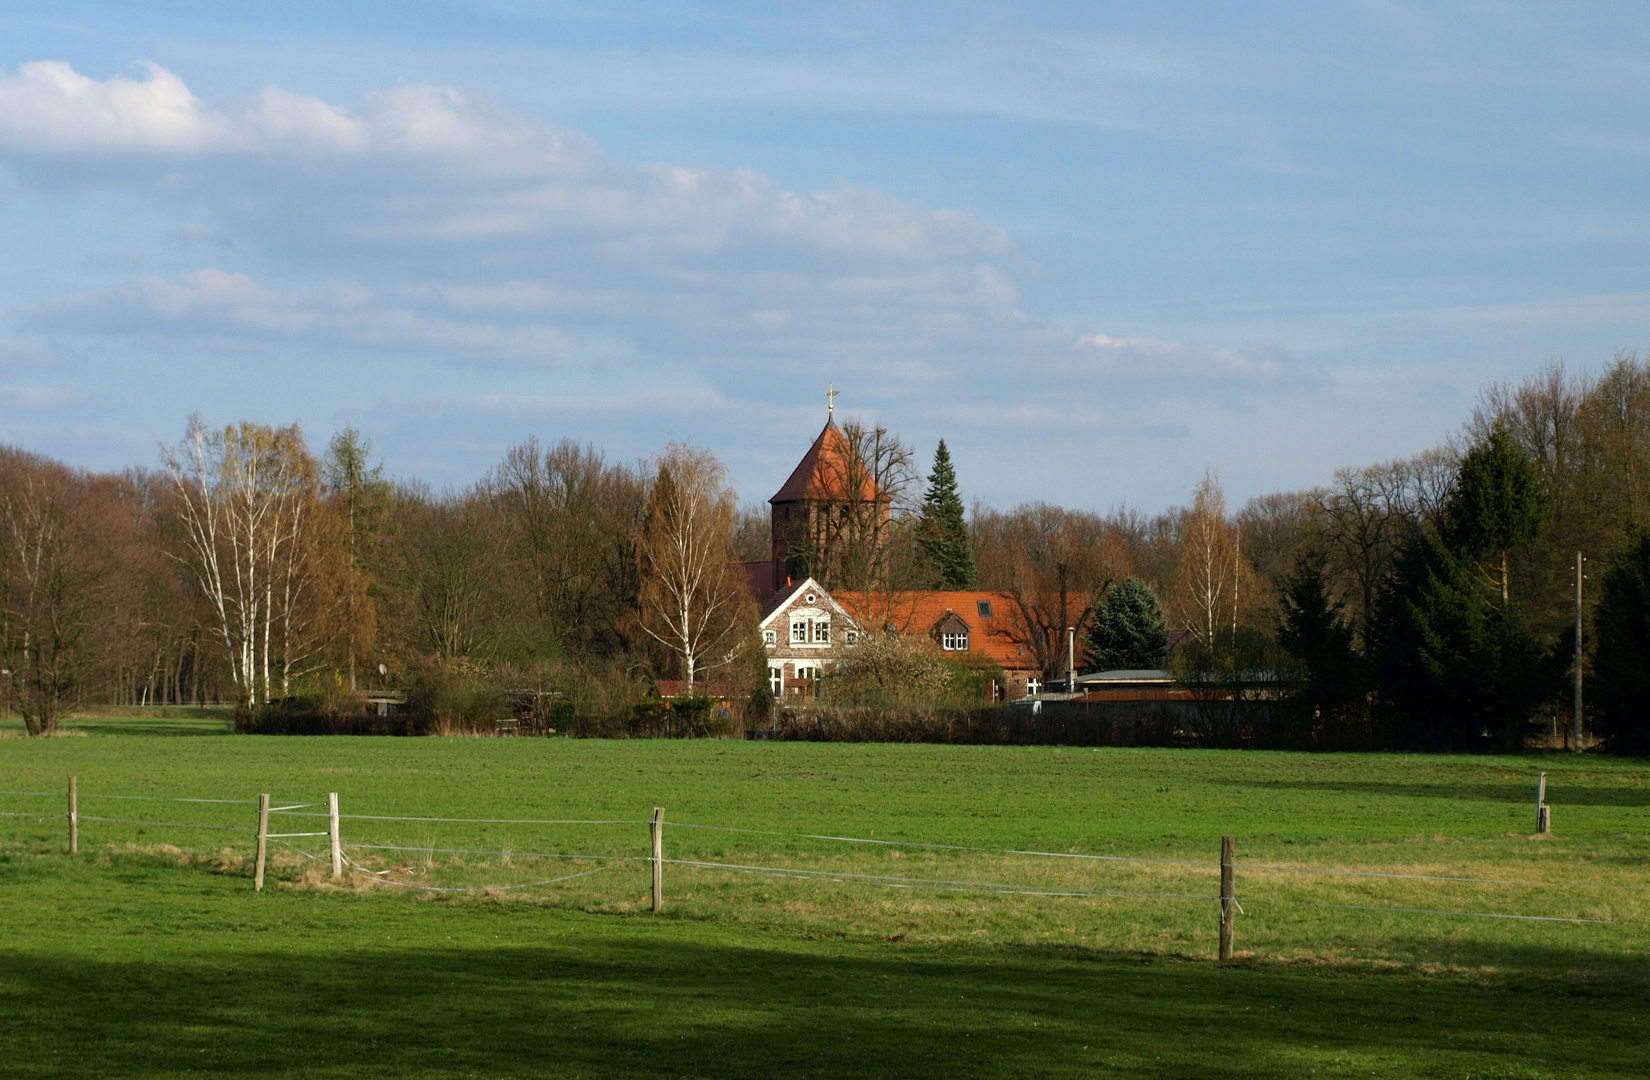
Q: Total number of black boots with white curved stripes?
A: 0